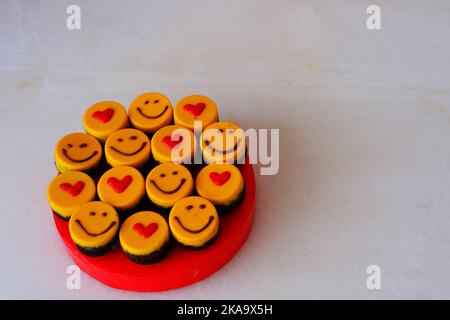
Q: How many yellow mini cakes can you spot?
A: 14